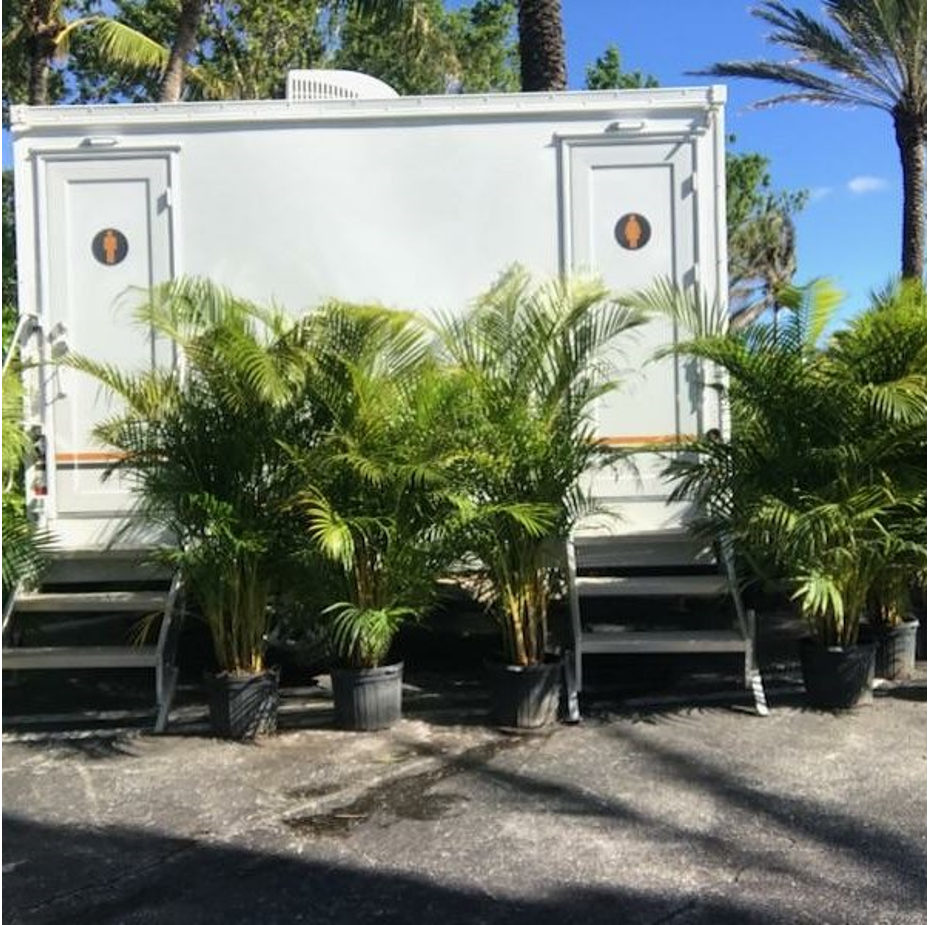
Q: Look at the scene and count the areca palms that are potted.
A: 5